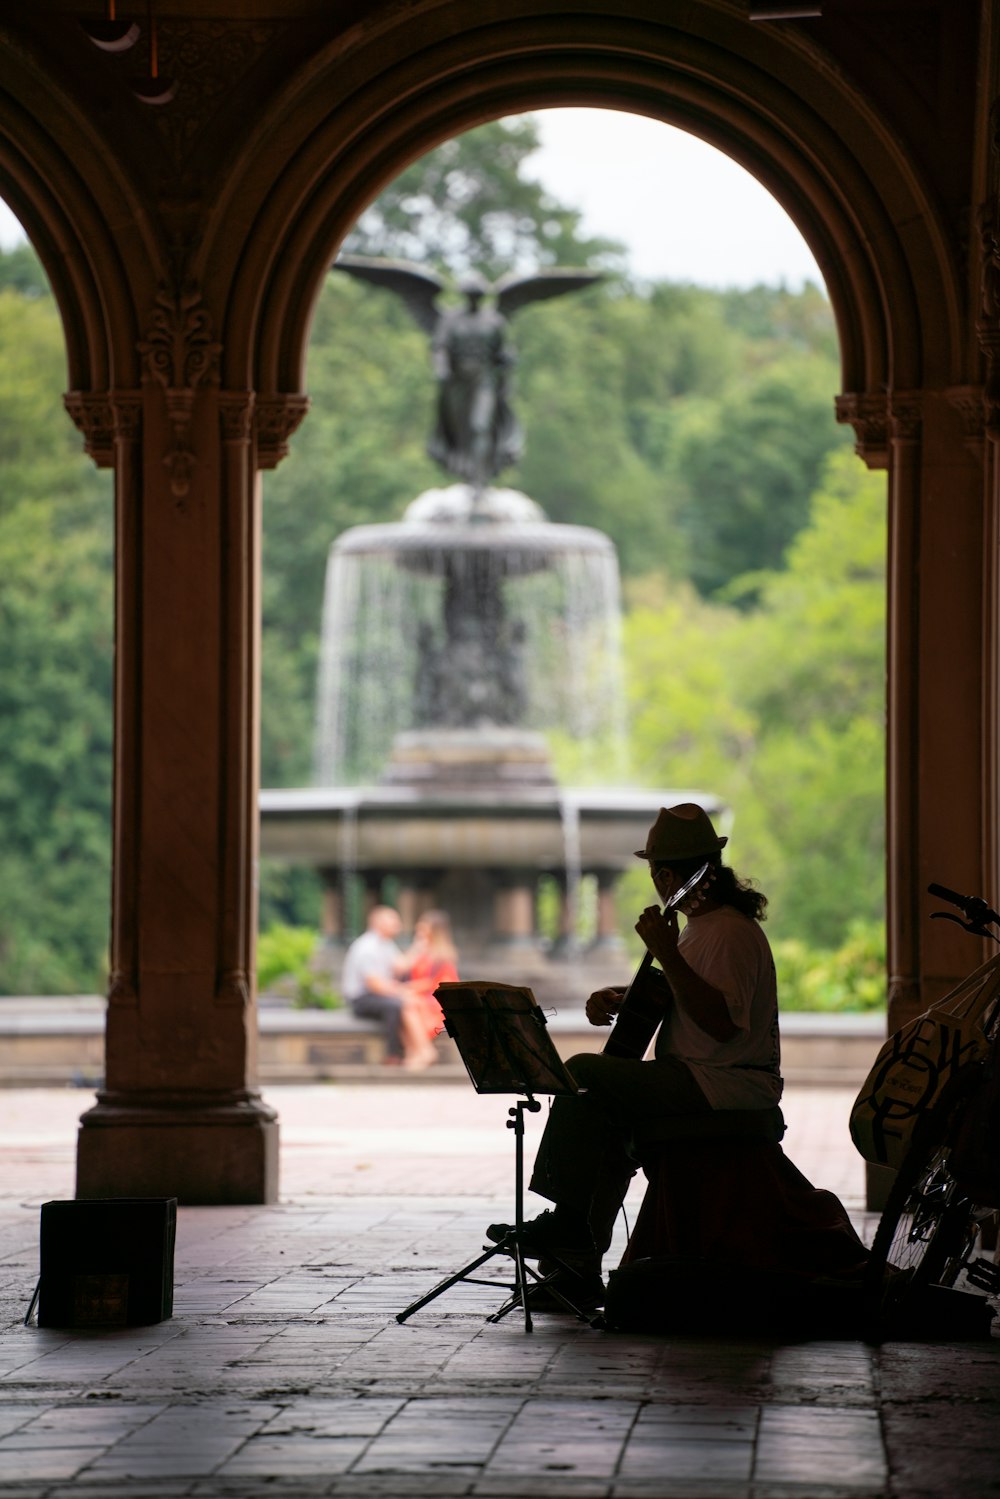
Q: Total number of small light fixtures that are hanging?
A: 2